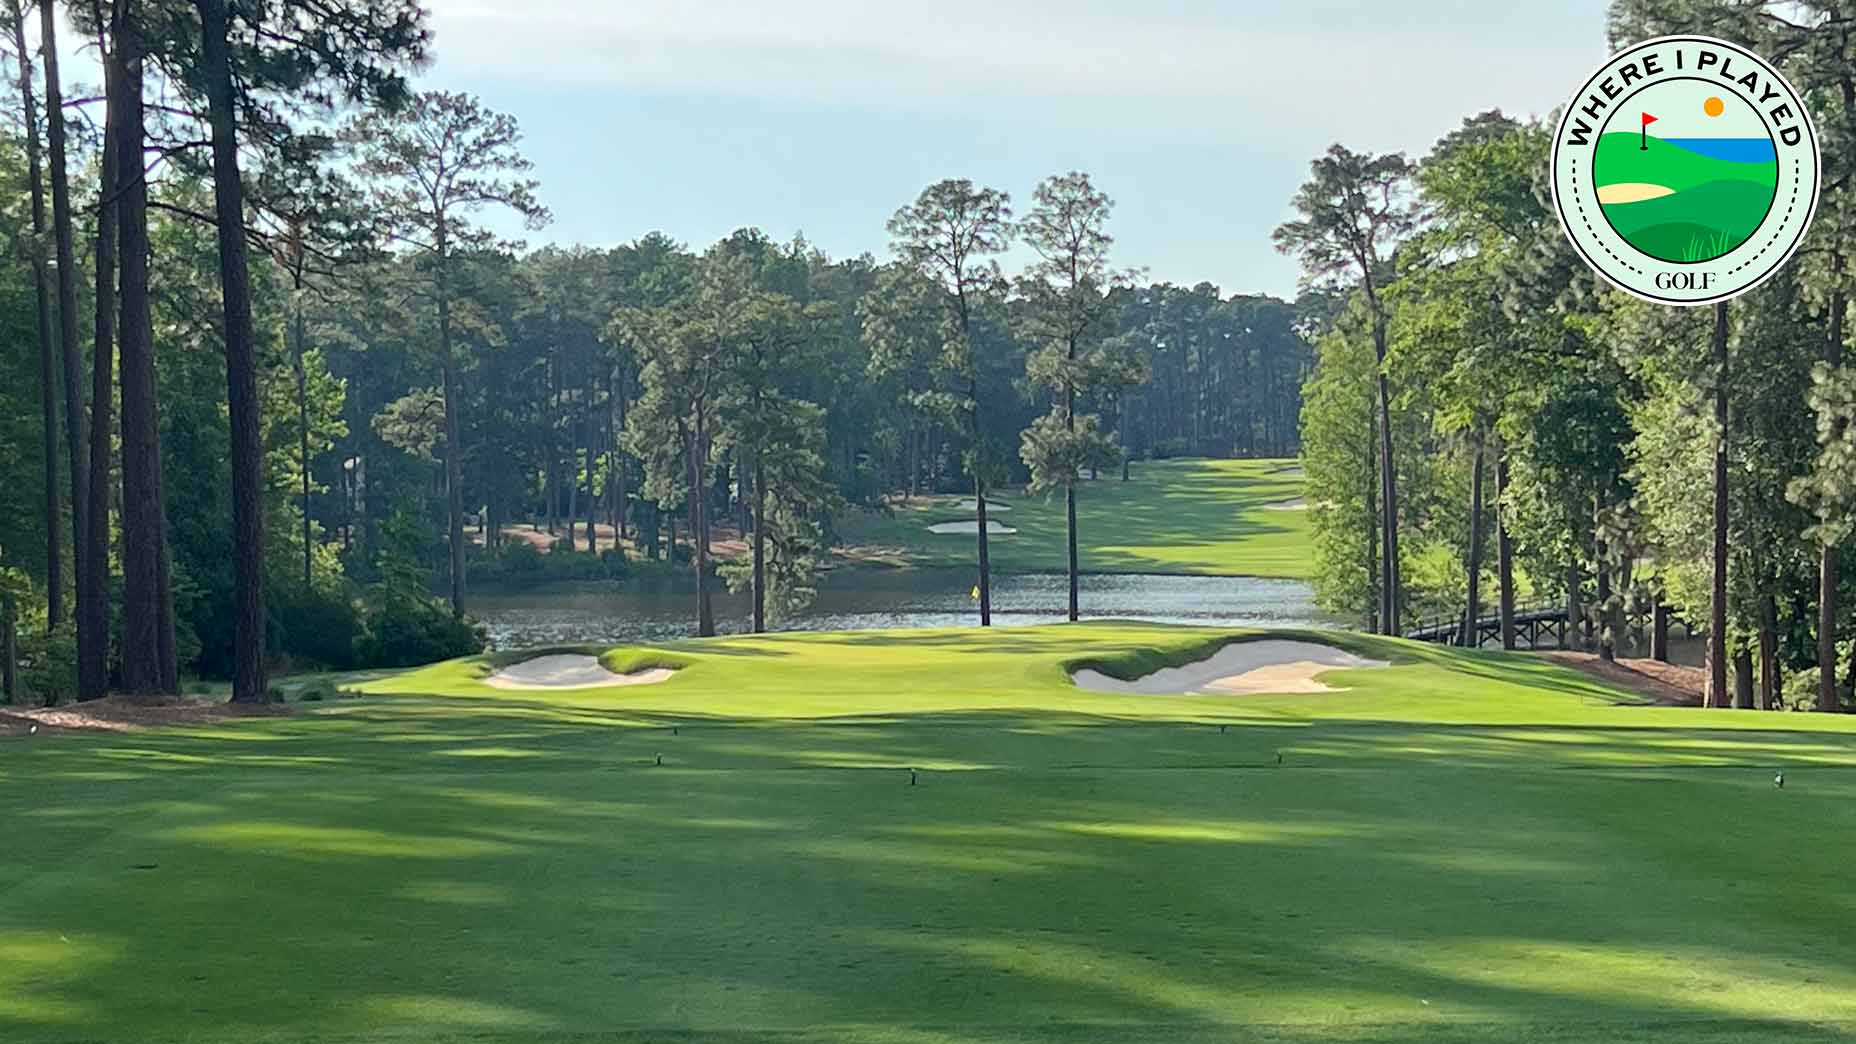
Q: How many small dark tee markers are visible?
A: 6